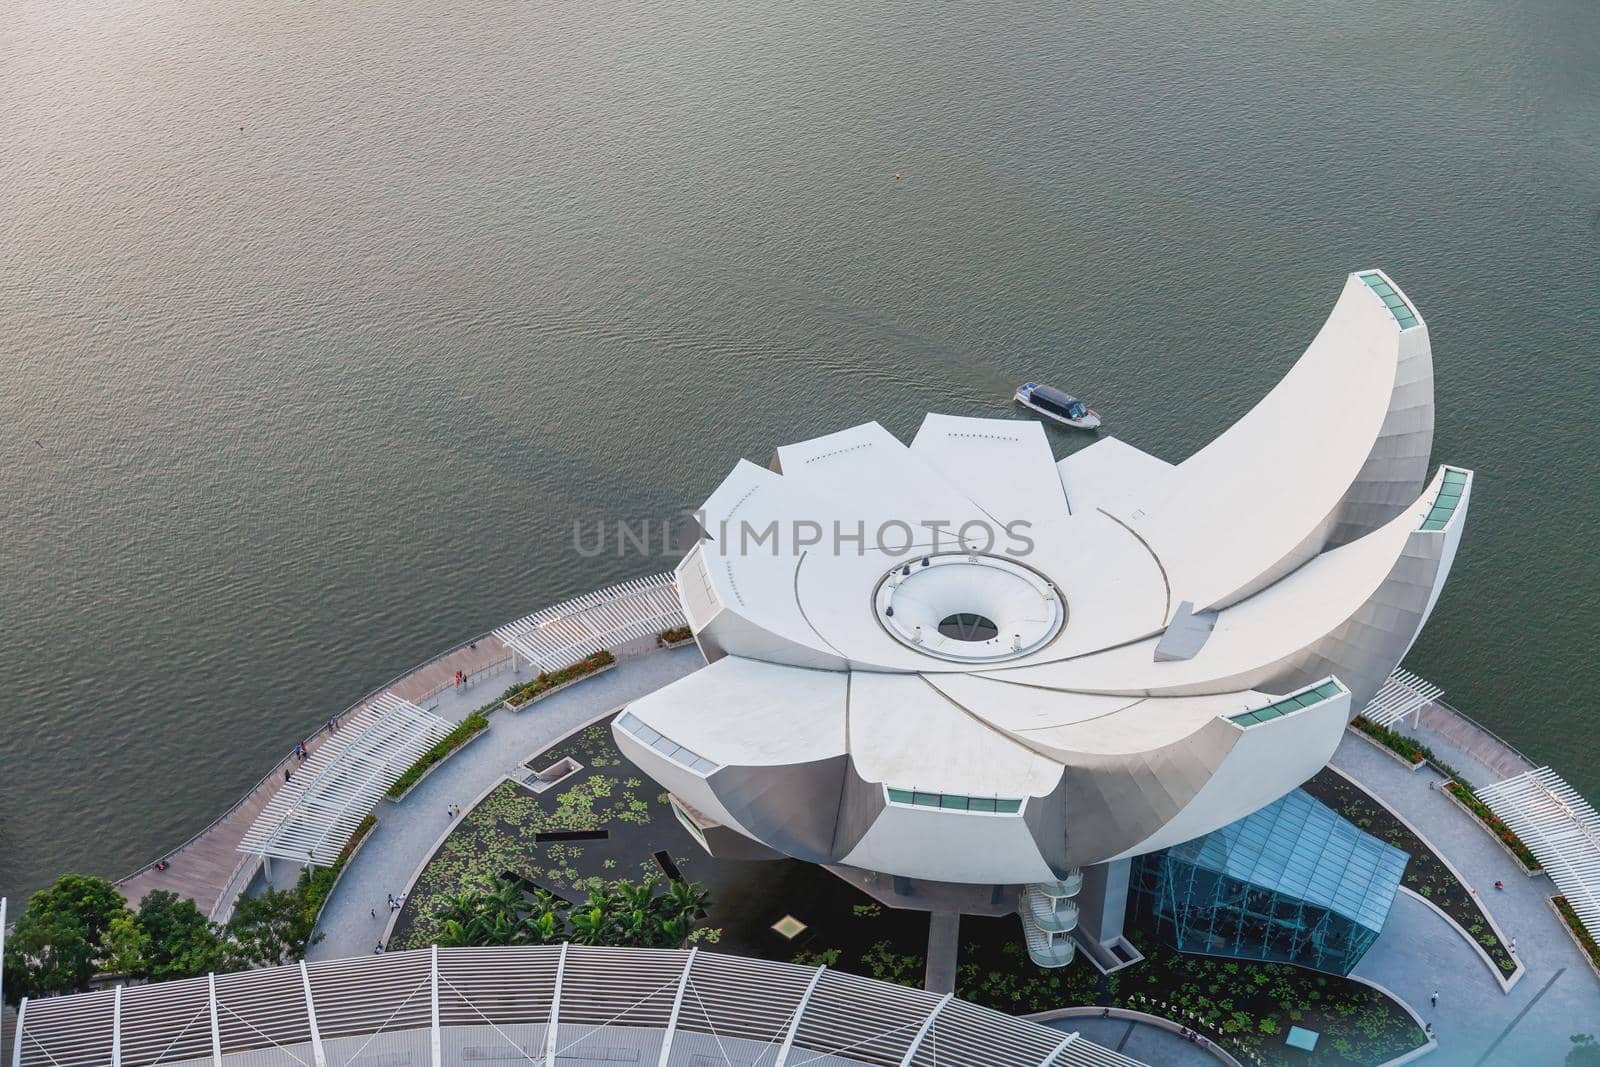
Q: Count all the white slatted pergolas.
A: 4